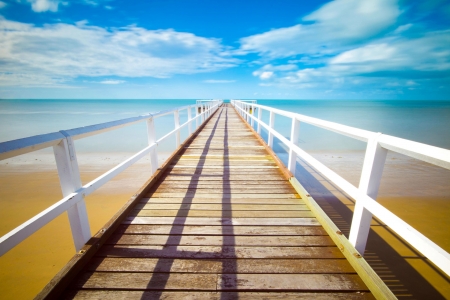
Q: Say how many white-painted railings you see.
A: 2